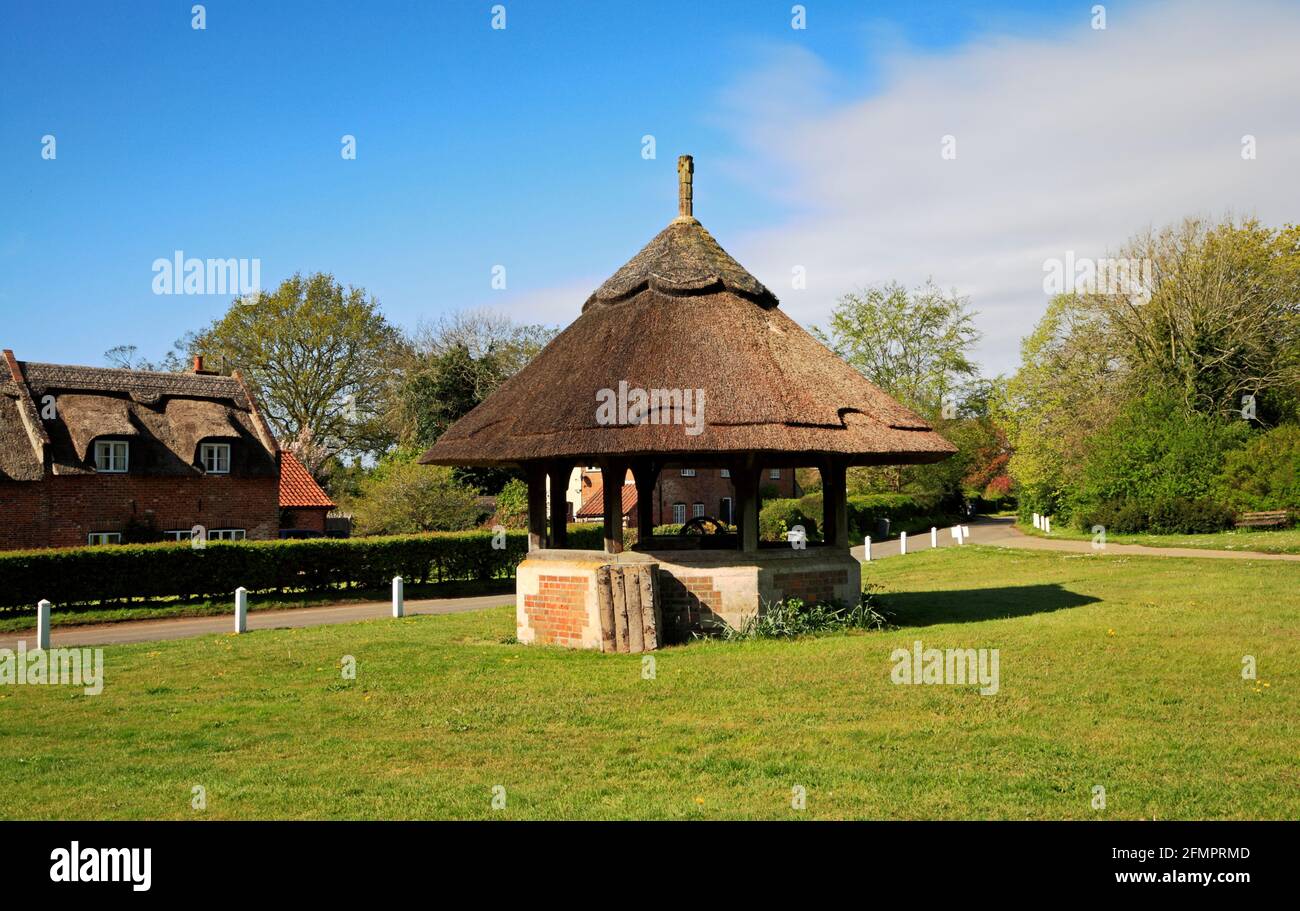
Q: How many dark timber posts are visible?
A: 6